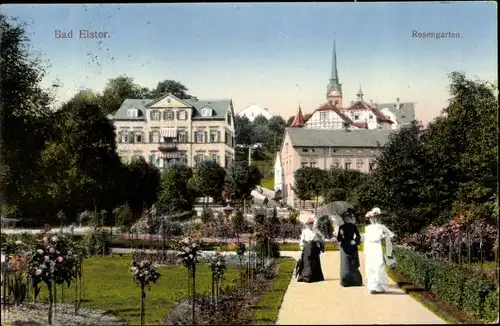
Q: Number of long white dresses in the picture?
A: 1